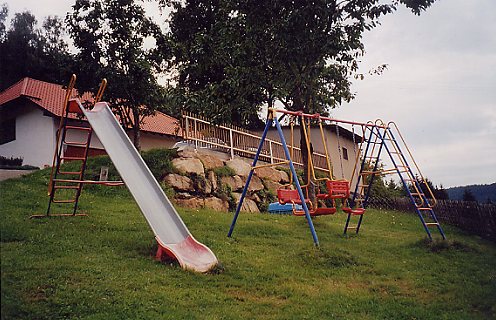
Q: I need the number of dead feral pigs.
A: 0